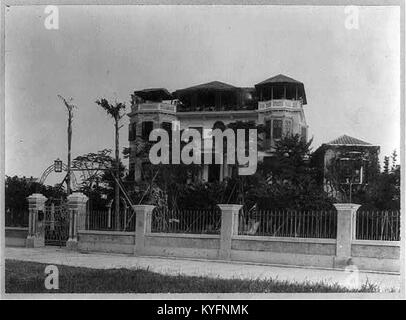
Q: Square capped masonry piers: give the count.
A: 5